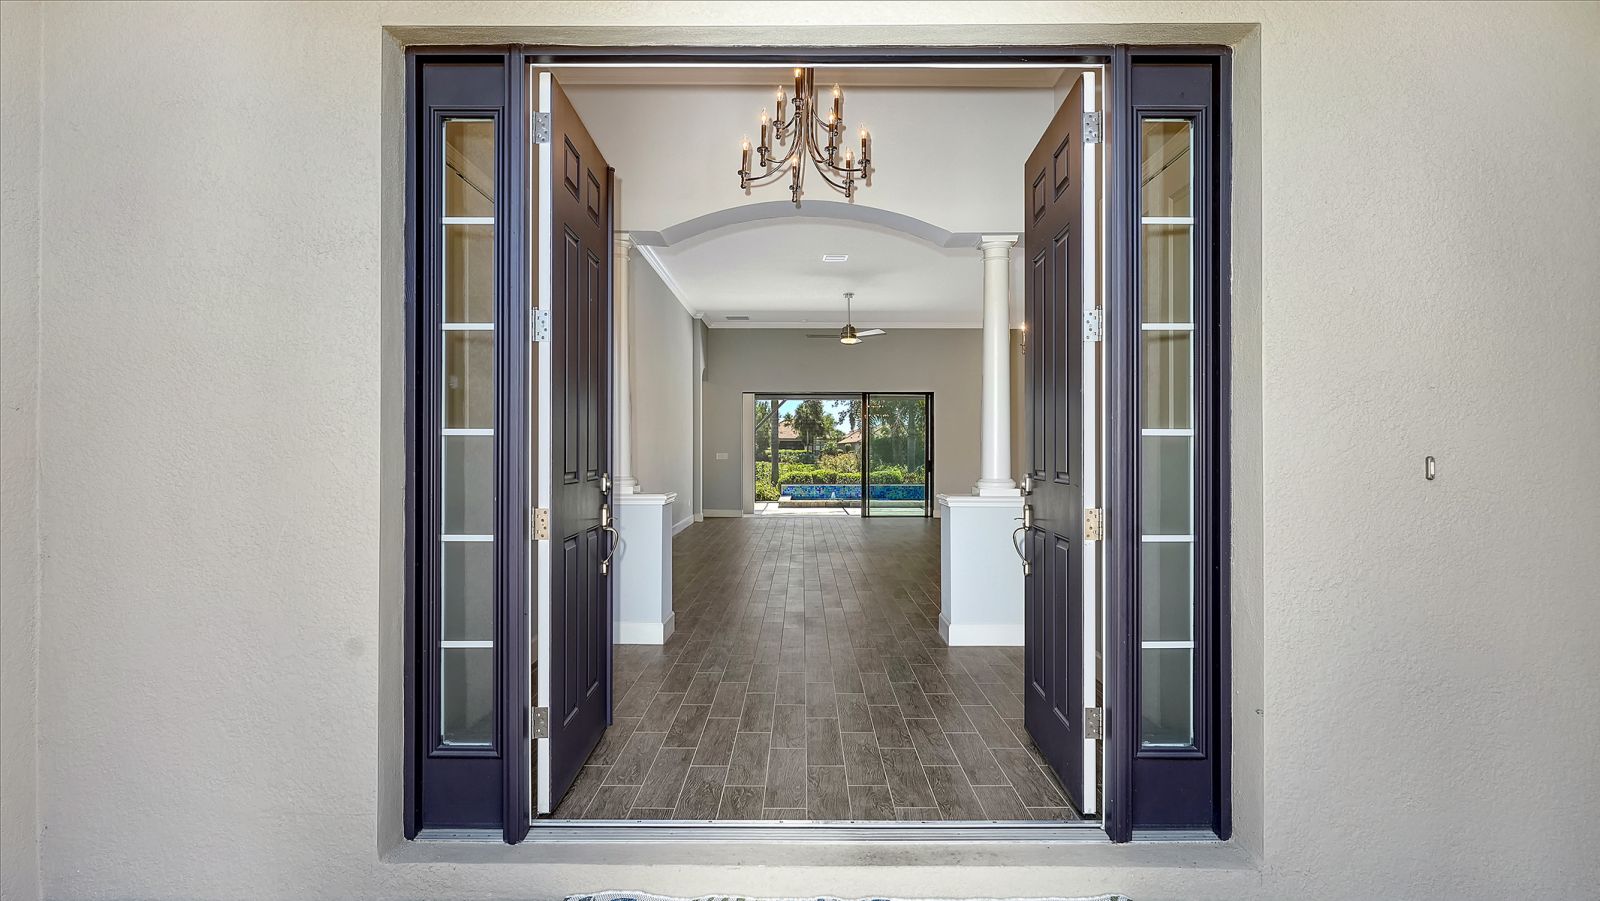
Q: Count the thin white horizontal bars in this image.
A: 10